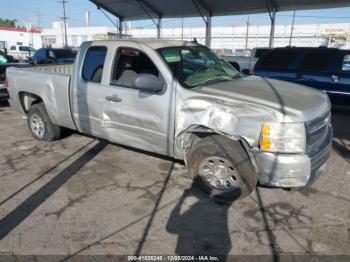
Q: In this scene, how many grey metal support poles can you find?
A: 4